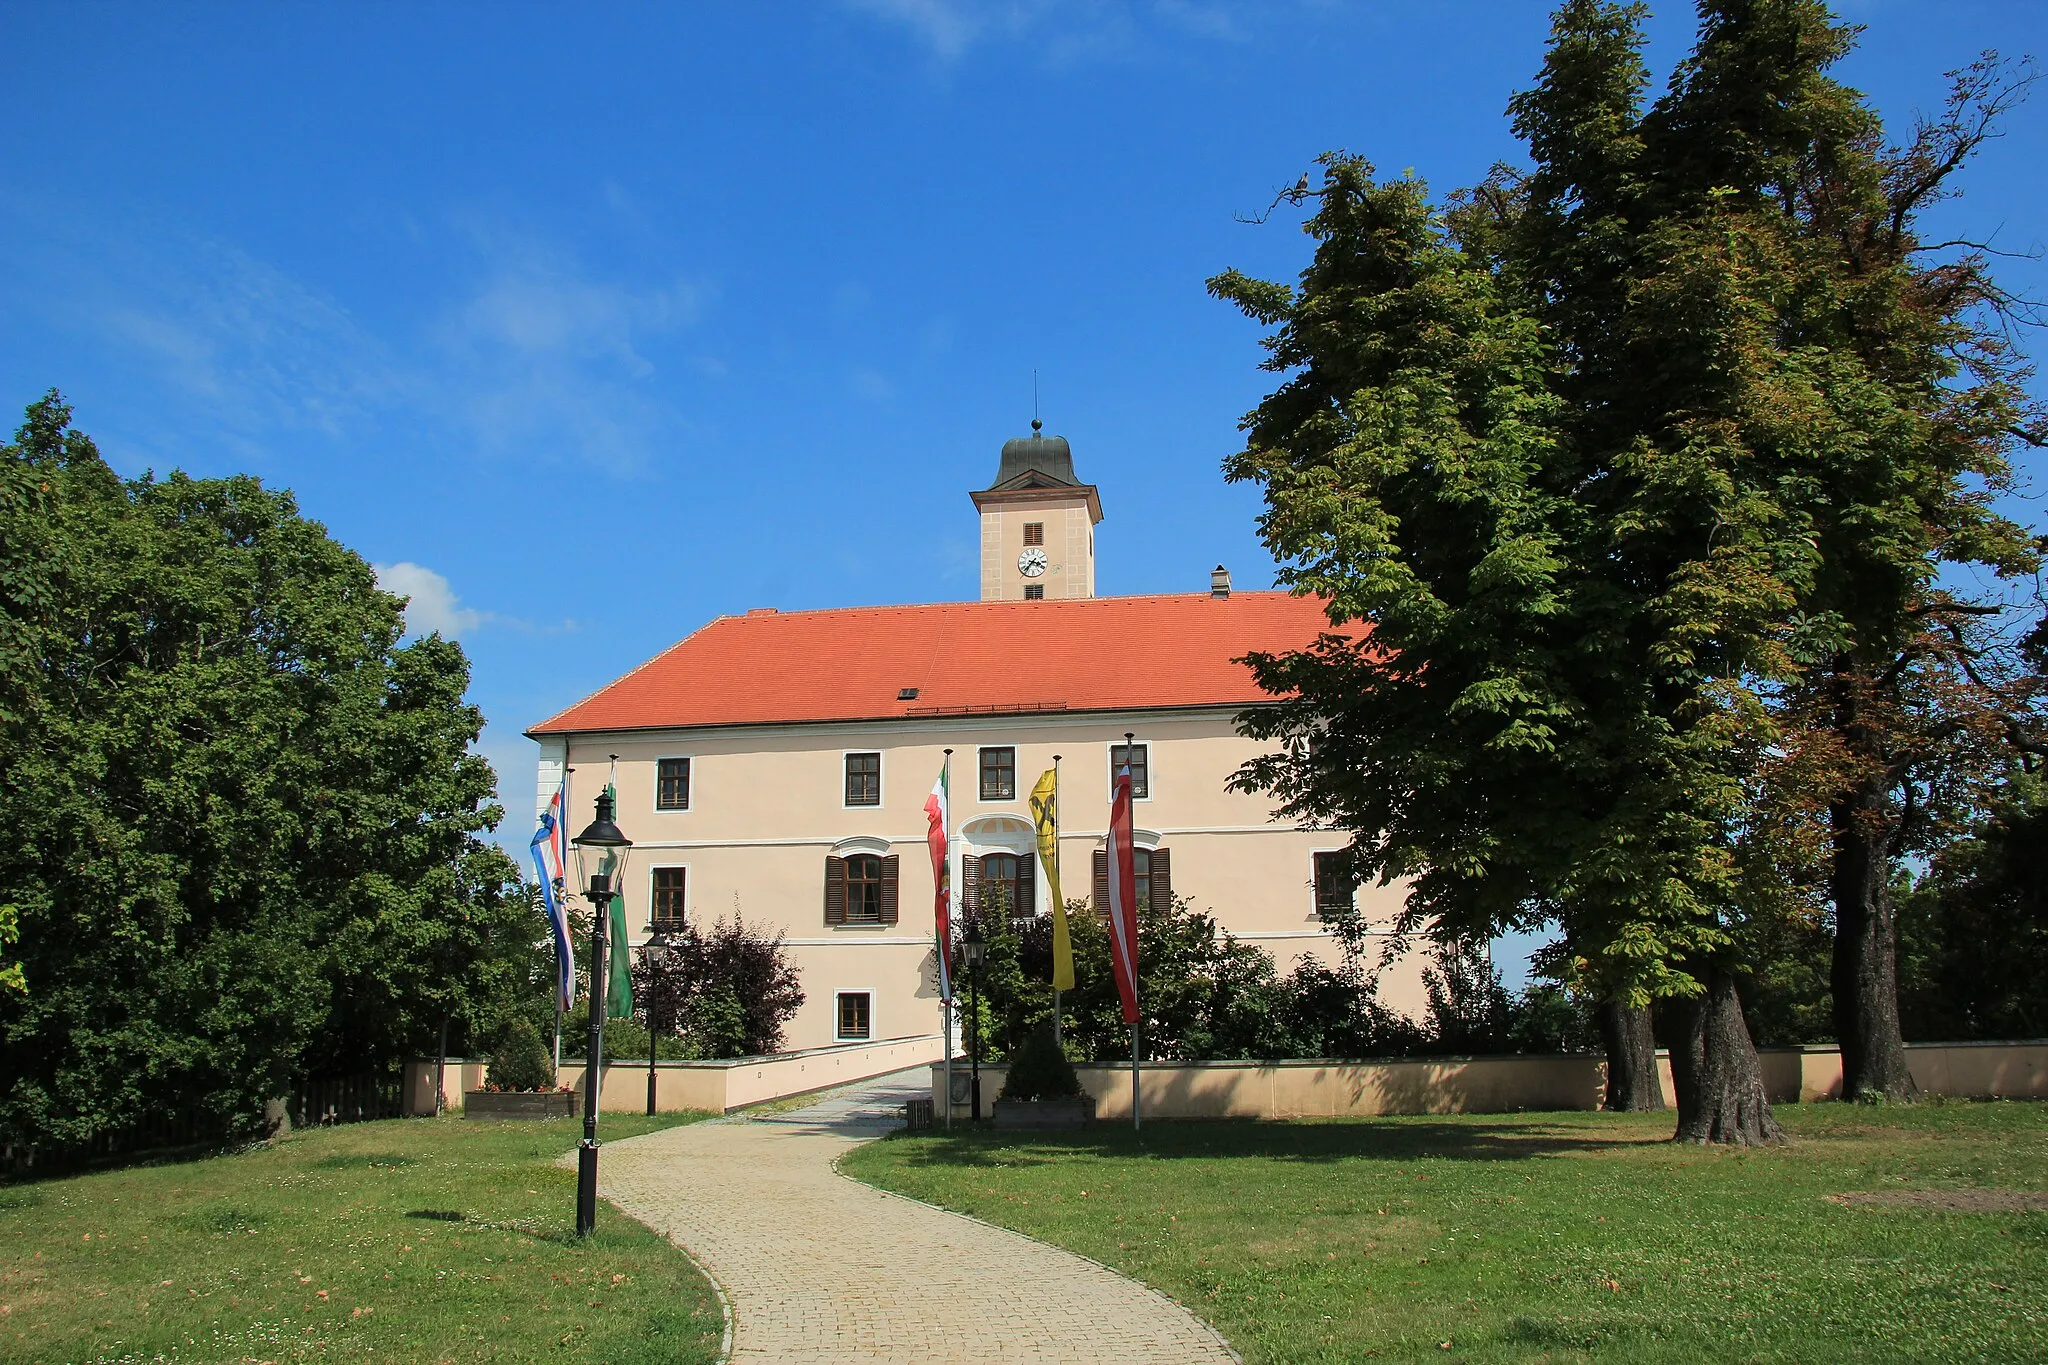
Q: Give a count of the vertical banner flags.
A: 5